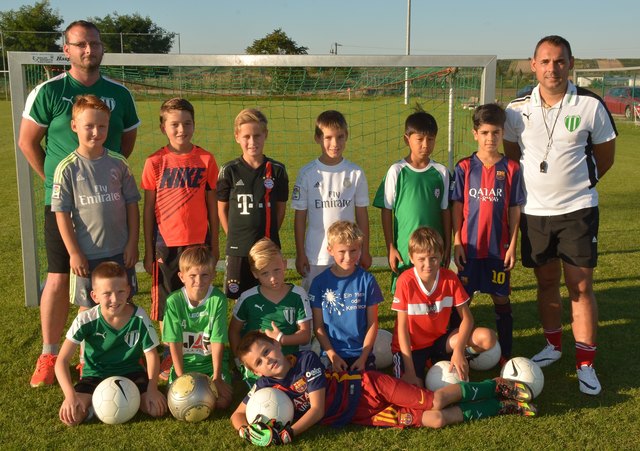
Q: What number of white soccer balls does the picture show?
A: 6